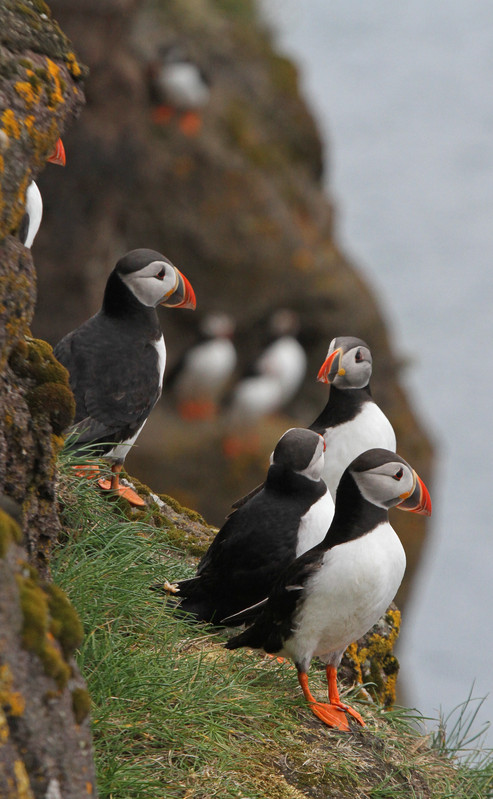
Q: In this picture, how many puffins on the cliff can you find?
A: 9